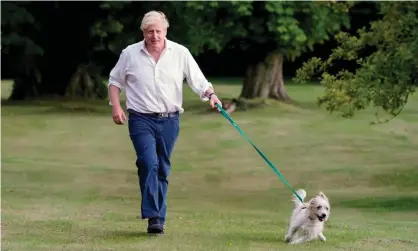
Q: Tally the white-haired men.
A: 1